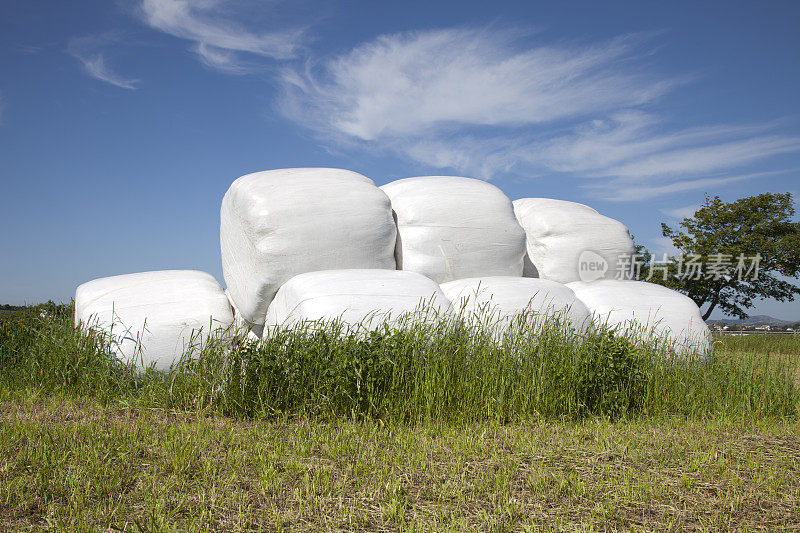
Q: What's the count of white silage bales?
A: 7